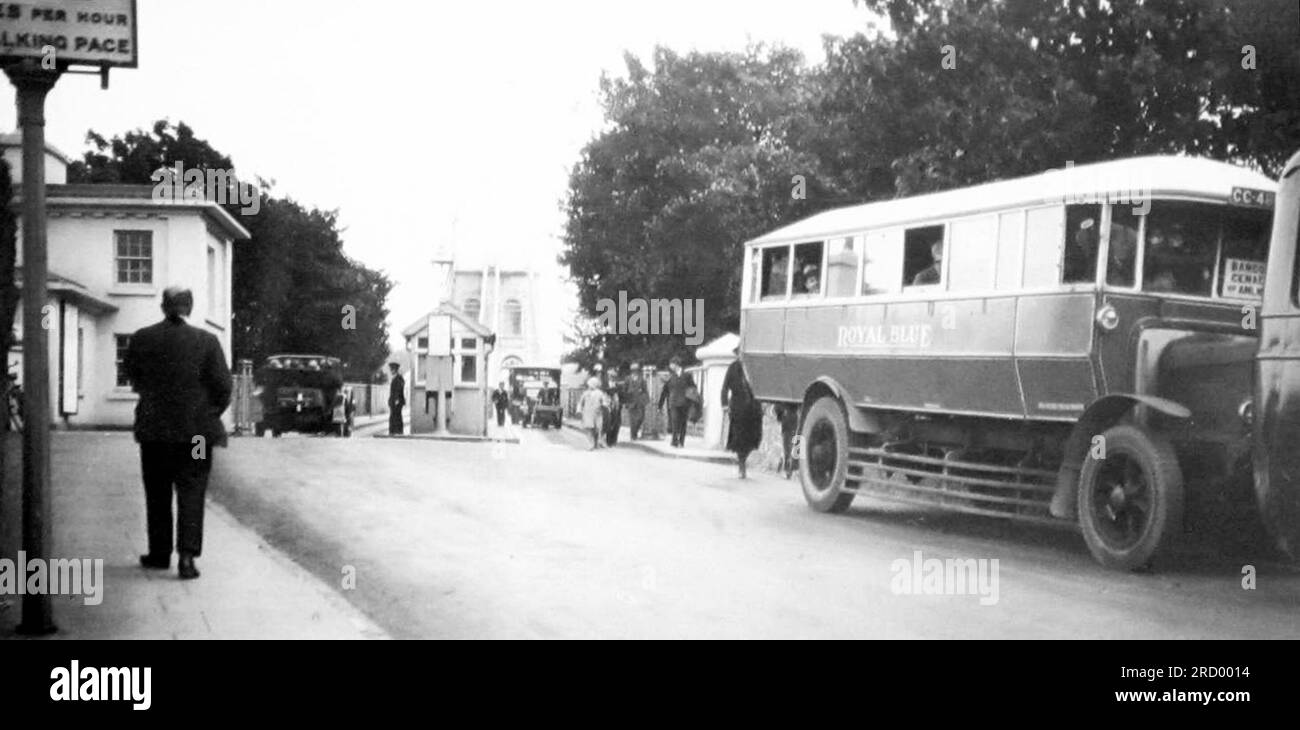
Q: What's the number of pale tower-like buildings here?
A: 1